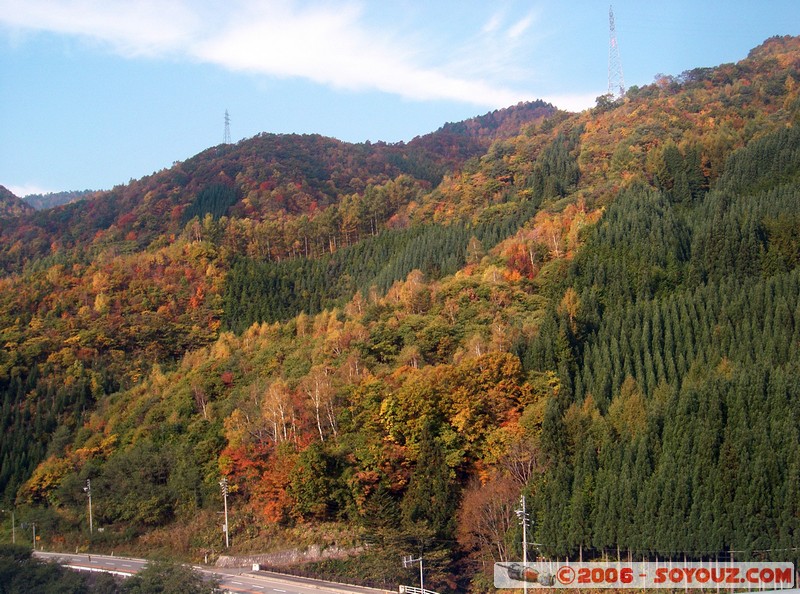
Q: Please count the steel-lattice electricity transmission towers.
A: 2